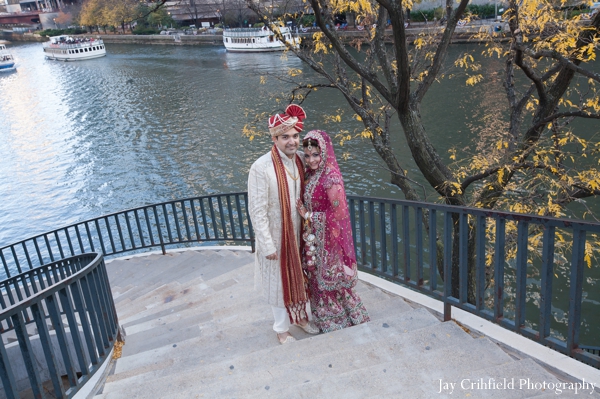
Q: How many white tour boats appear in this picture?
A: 3